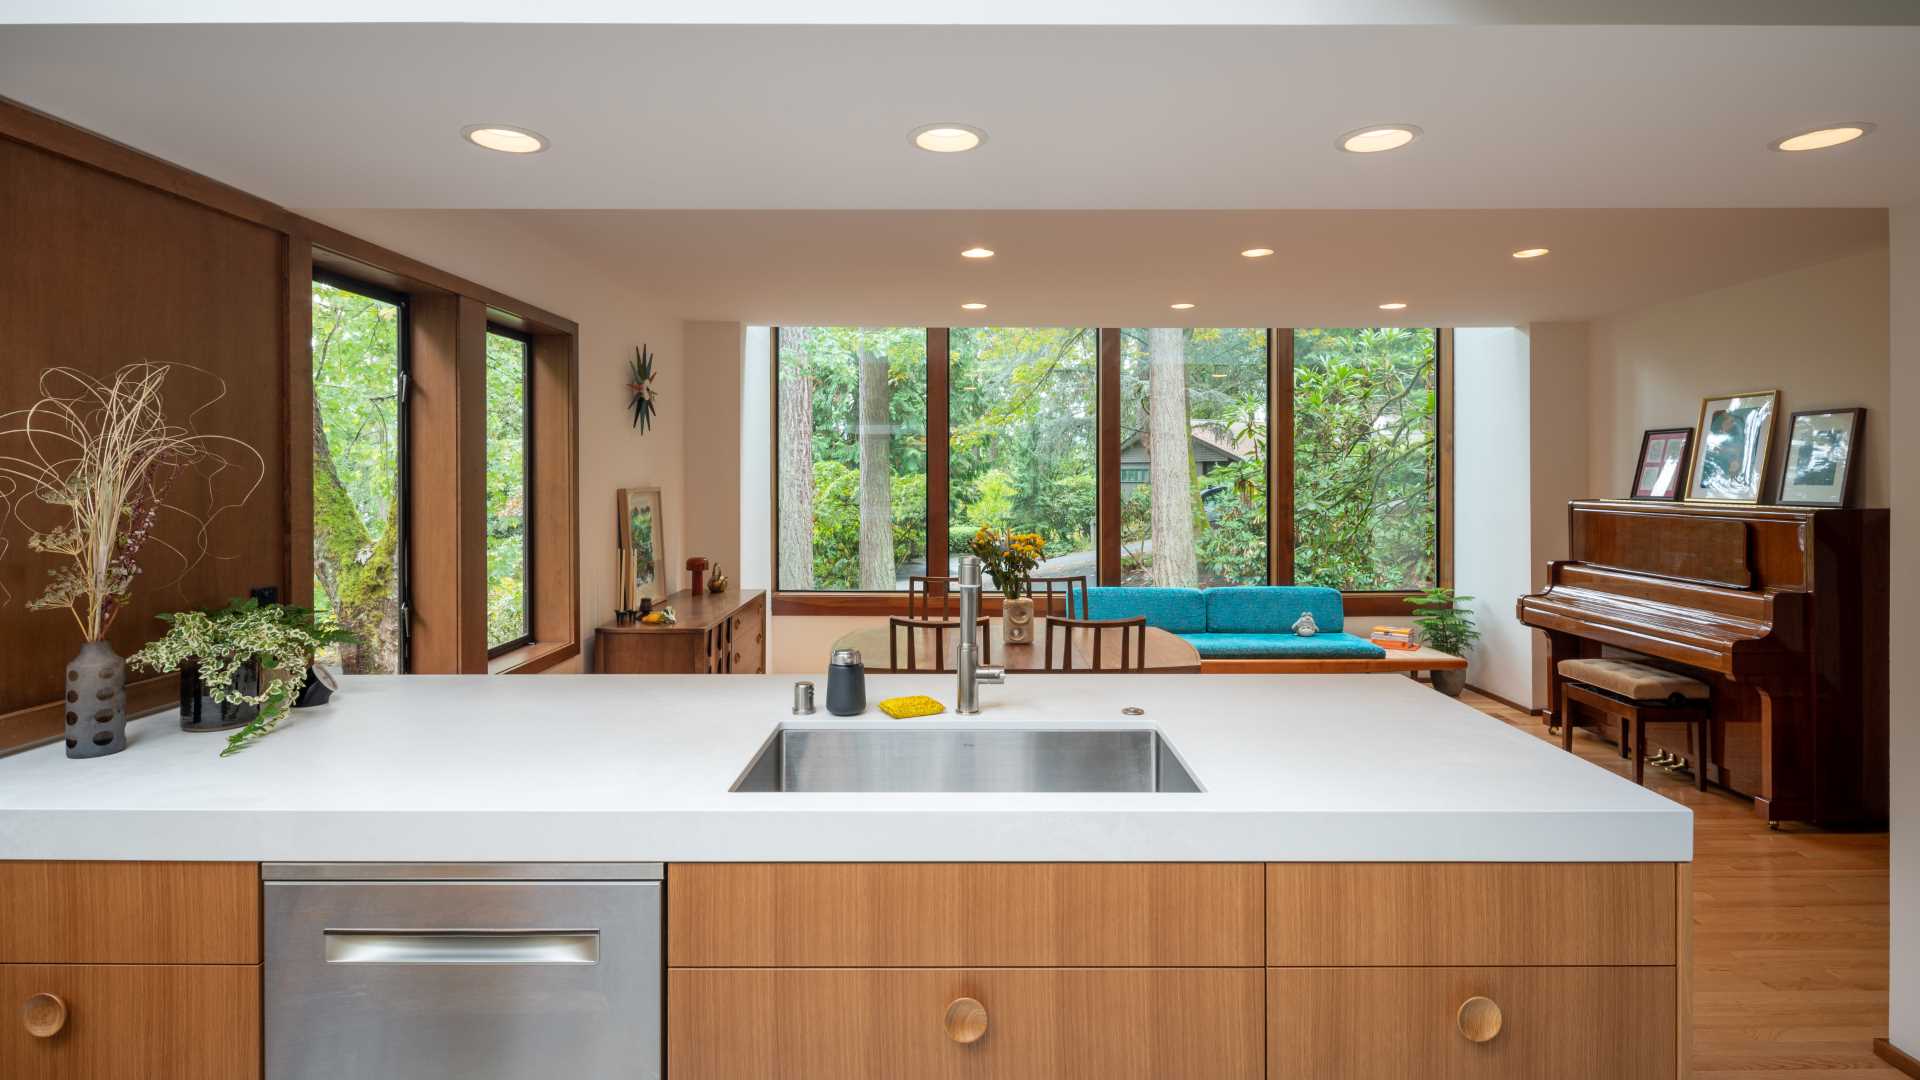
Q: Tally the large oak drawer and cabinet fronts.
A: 6